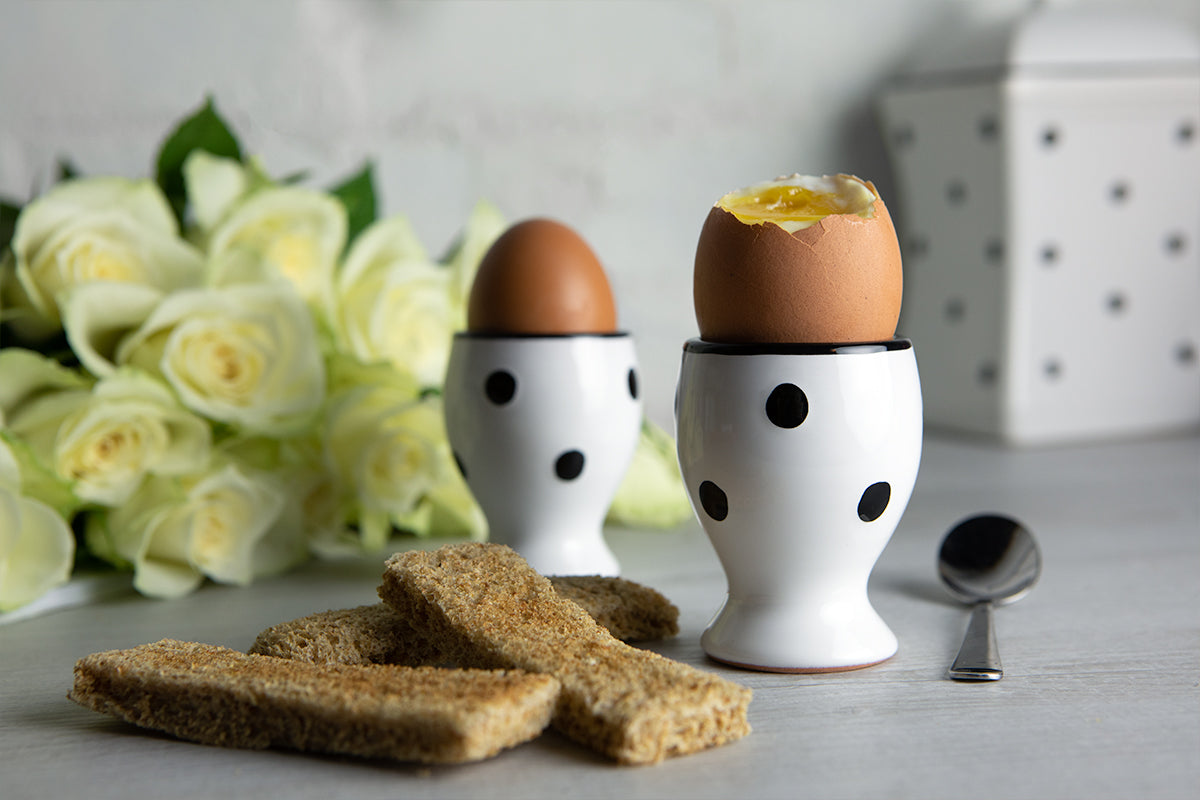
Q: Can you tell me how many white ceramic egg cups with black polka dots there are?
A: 2